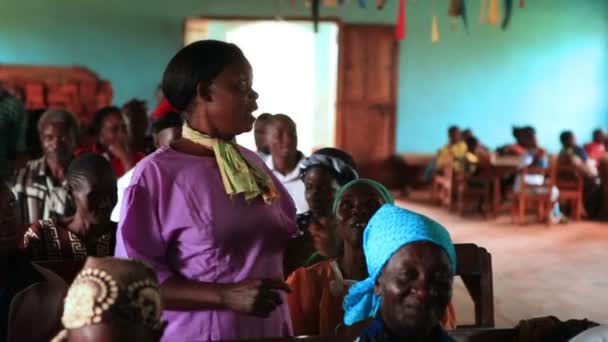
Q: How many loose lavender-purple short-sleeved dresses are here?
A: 1